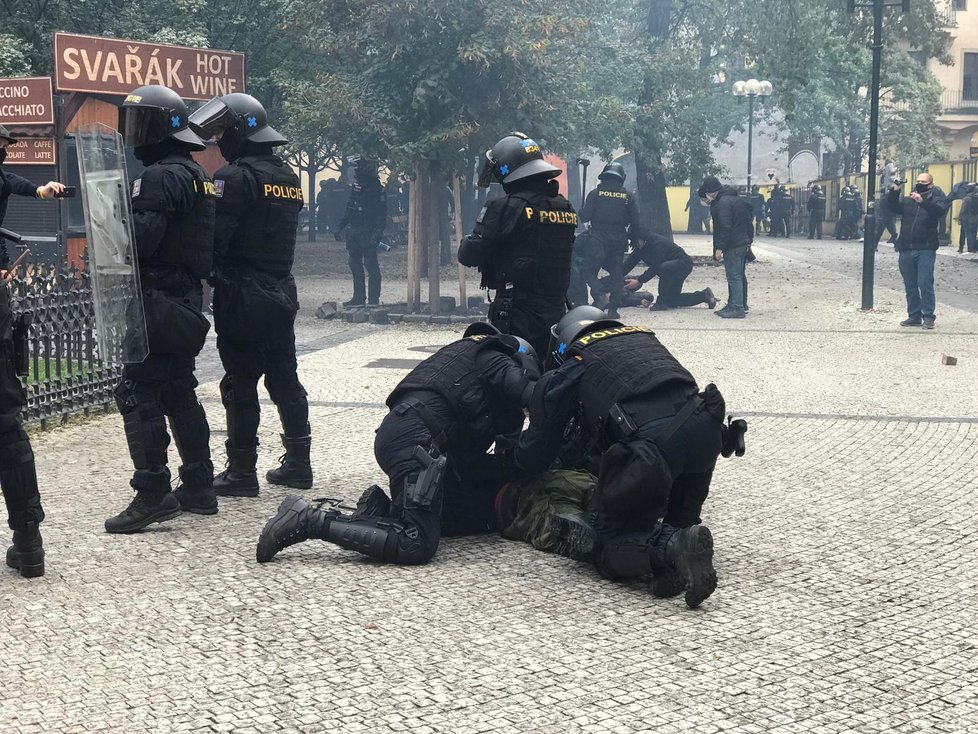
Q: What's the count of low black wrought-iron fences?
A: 1